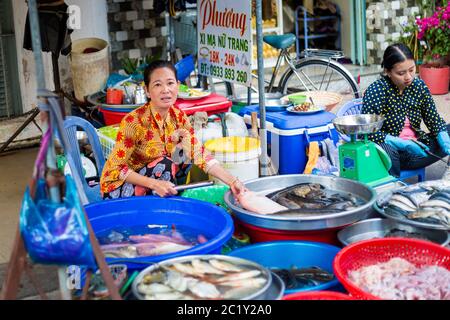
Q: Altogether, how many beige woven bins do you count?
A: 1